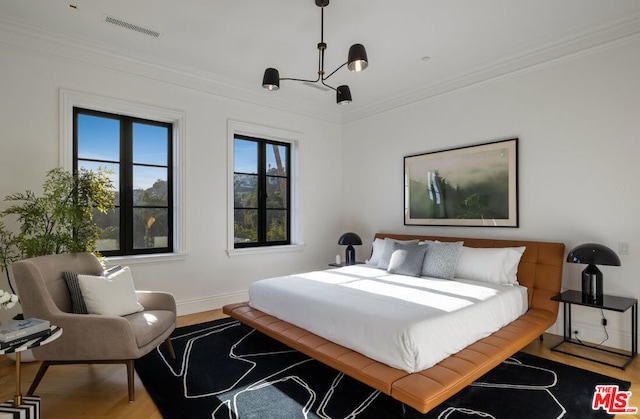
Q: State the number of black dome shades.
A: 2